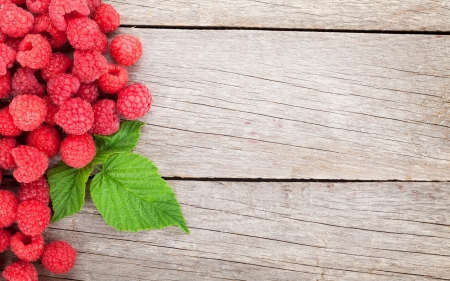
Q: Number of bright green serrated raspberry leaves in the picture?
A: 3